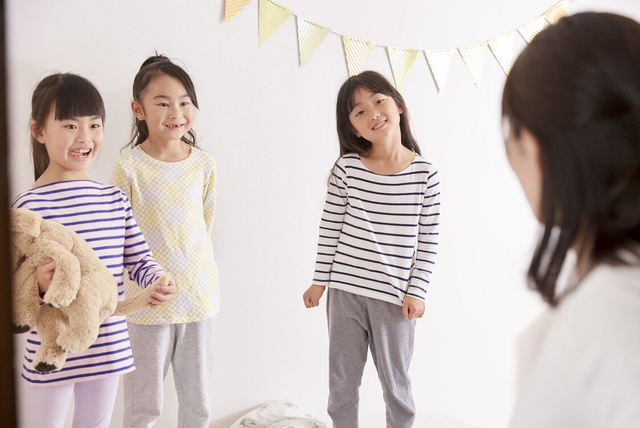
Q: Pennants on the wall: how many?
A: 10